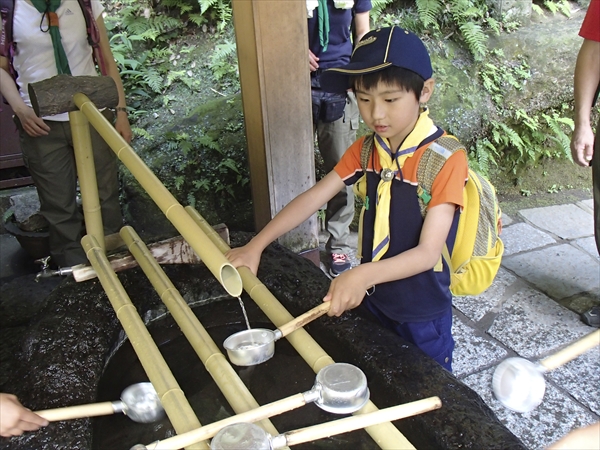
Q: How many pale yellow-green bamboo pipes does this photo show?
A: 5